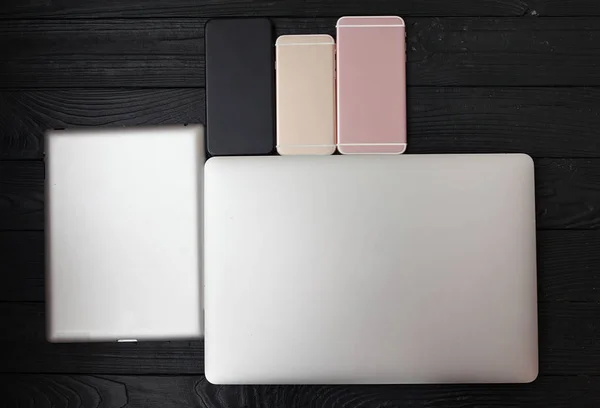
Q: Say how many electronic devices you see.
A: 5